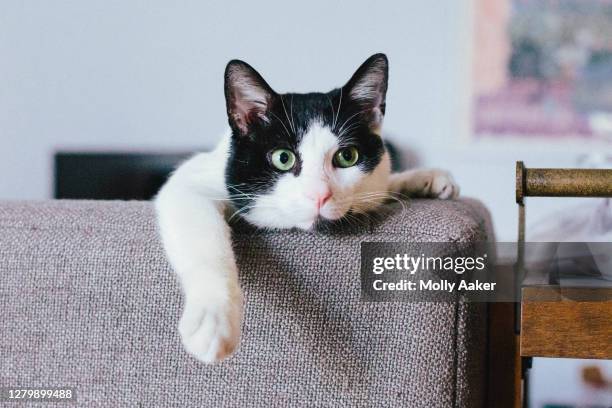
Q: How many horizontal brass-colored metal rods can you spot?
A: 1